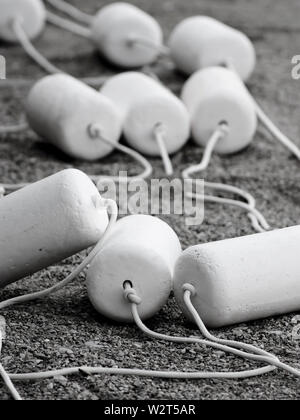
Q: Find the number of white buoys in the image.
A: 9